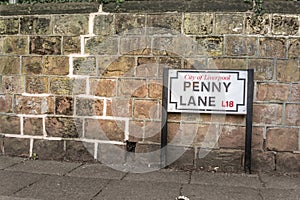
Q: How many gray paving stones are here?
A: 11